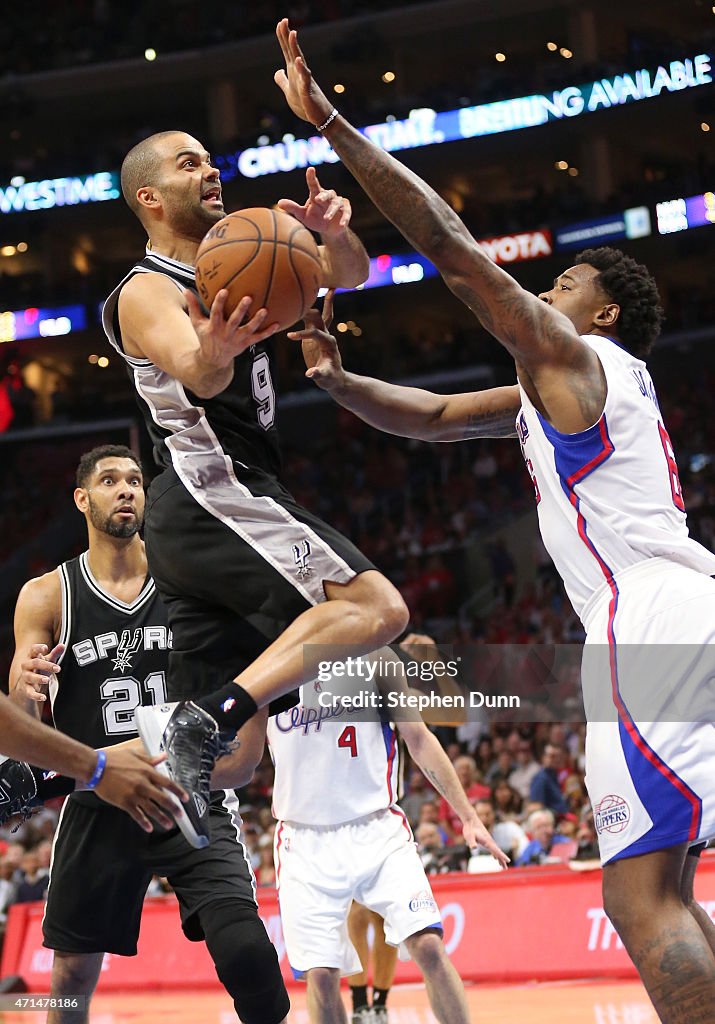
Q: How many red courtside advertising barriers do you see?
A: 1